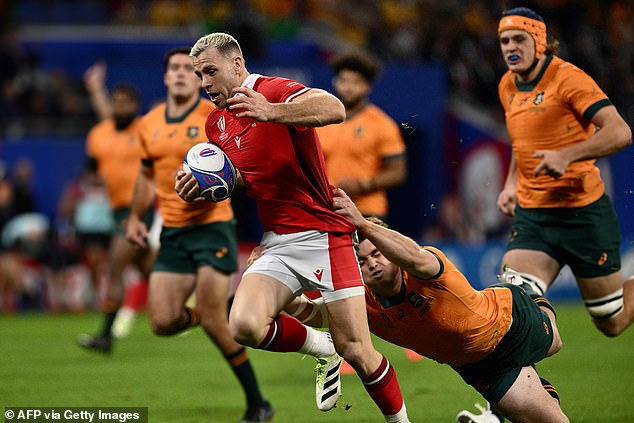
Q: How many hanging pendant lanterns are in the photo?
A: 0